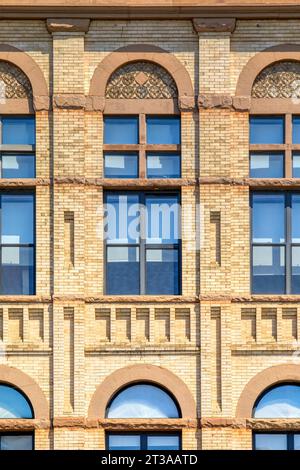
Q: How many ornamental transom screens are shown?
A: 3